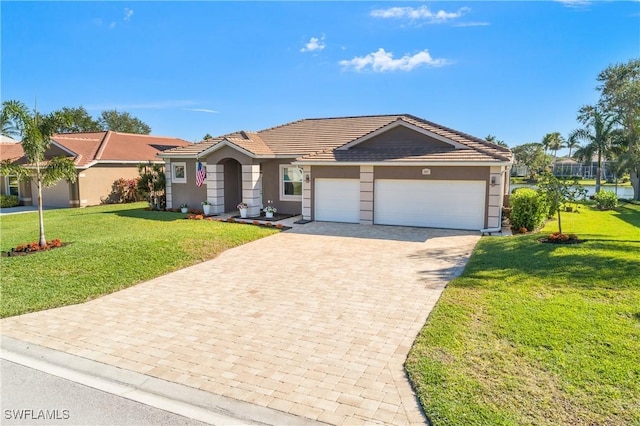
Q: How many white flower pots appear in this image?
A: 4